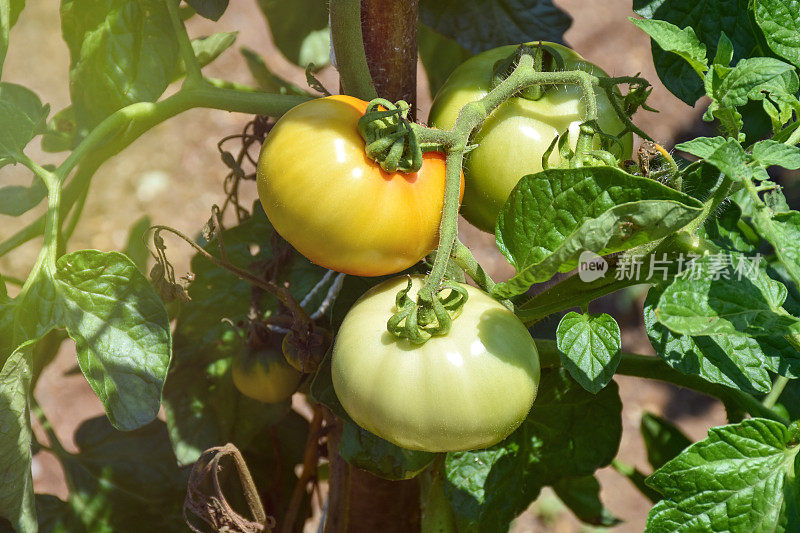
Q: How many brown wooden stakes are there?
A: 1